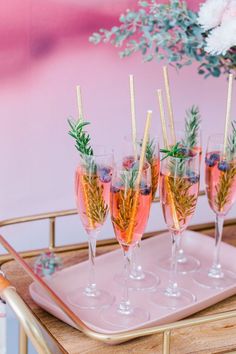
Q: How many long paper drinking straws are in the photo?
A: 6